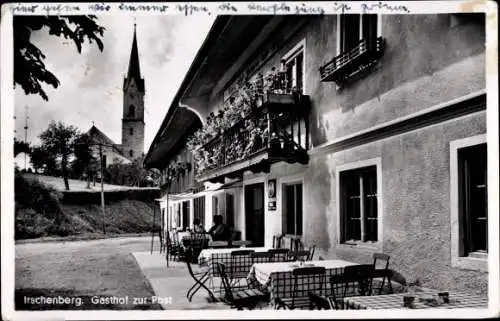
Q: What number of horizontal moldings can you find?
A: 1